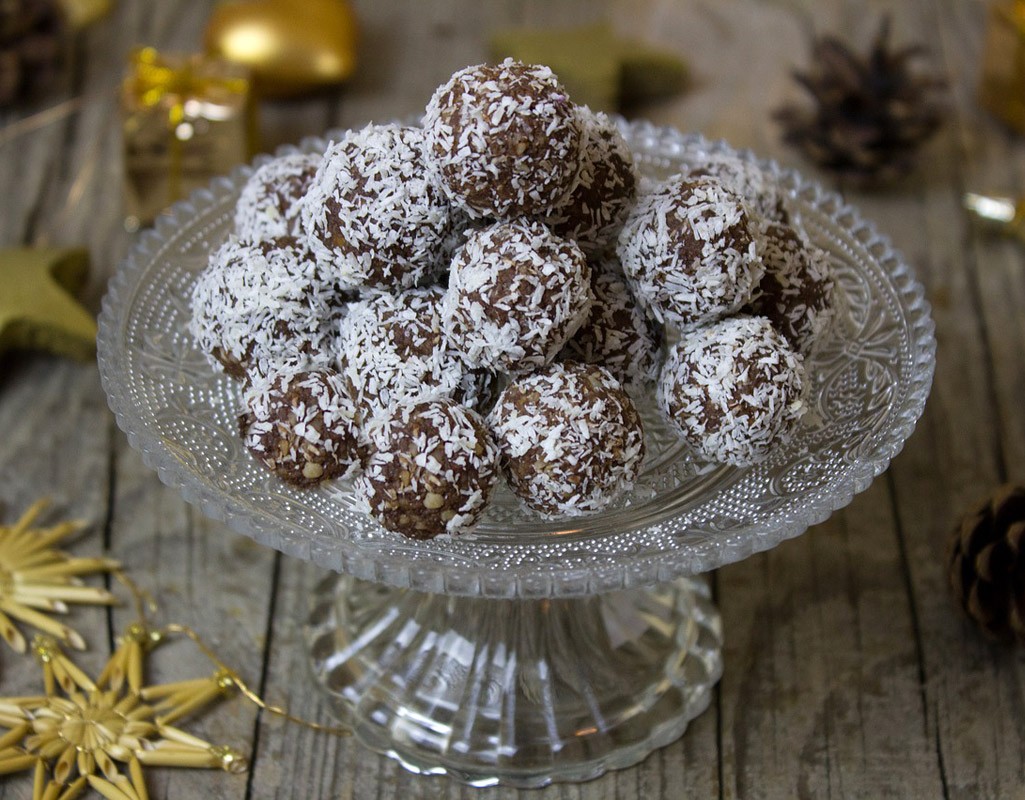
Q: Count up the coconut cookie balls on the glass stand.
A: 15